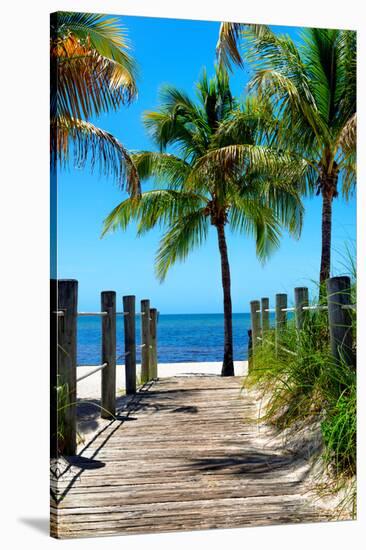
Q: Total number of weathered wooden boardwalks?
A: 1